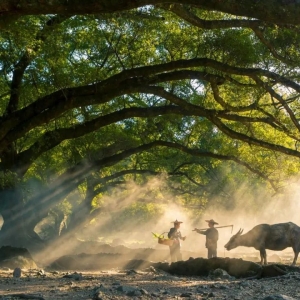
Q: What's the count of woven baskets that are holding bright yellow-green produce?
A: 1